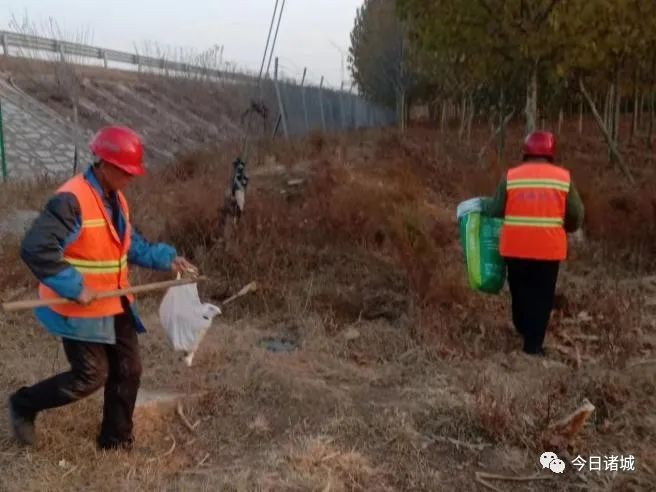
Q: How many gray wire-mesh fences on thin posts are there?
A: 1